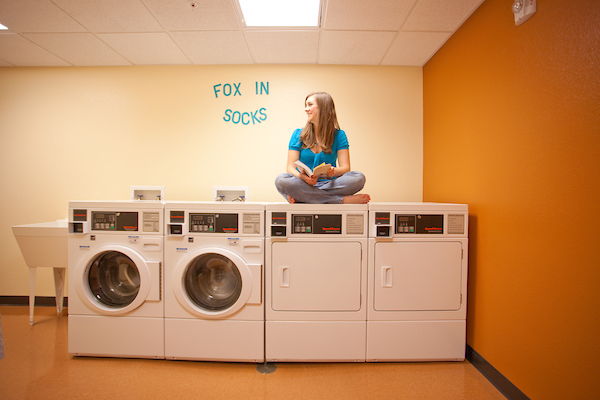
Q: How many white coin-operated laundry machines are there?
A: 4